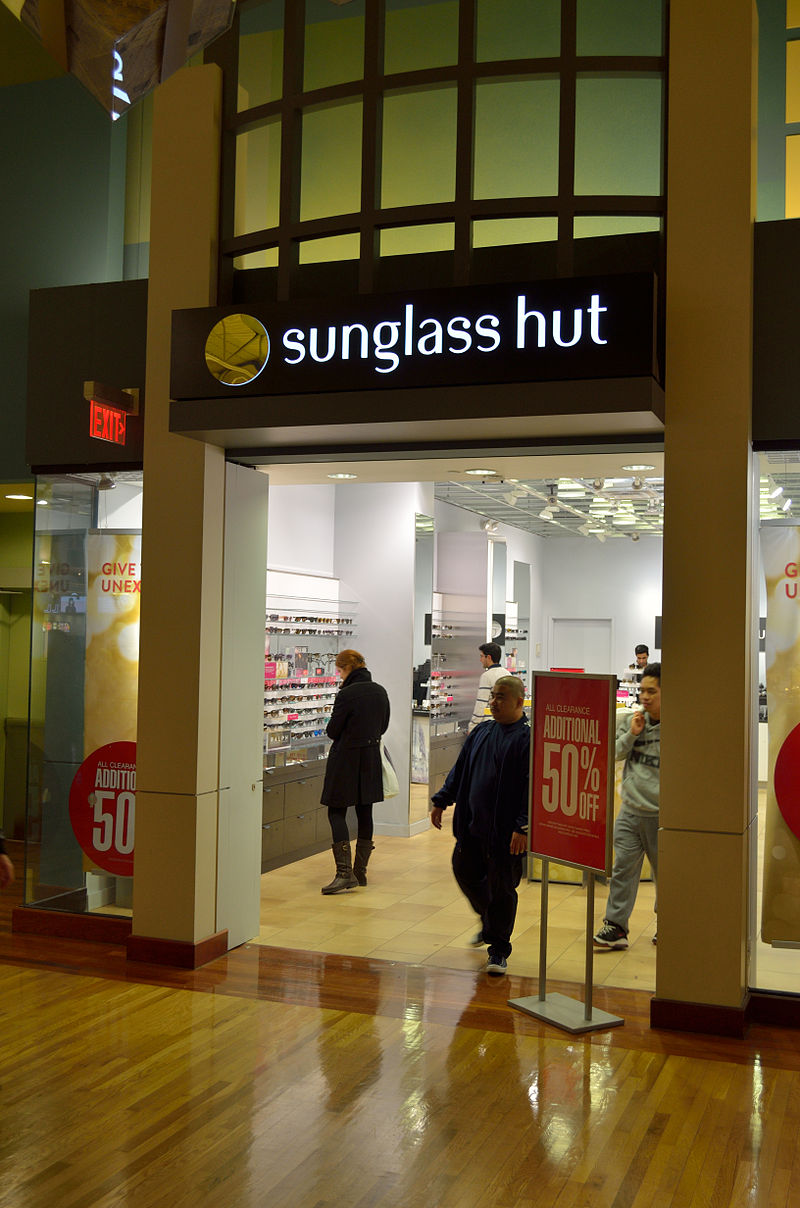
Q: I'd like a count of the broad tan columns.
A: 2